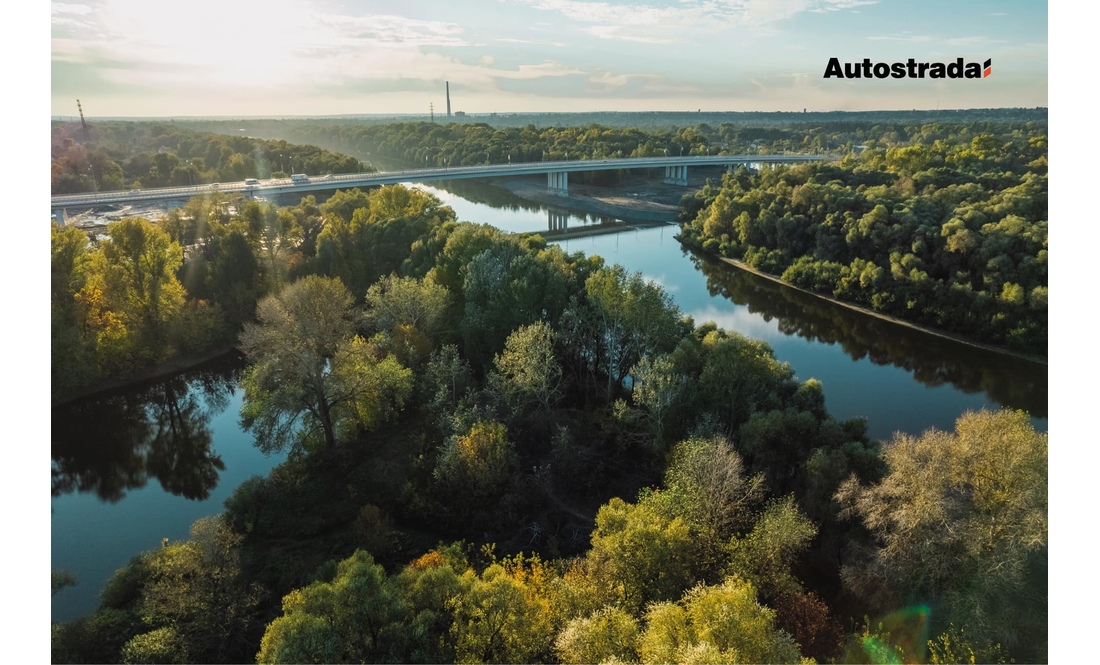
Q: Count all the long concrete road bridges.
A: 1